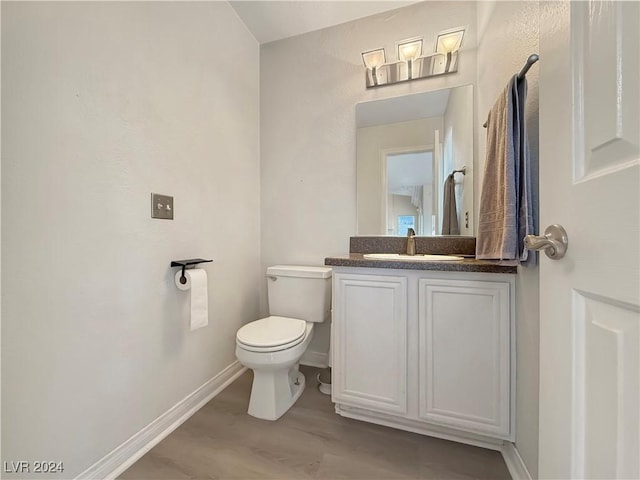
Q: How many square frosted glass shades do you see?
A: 3